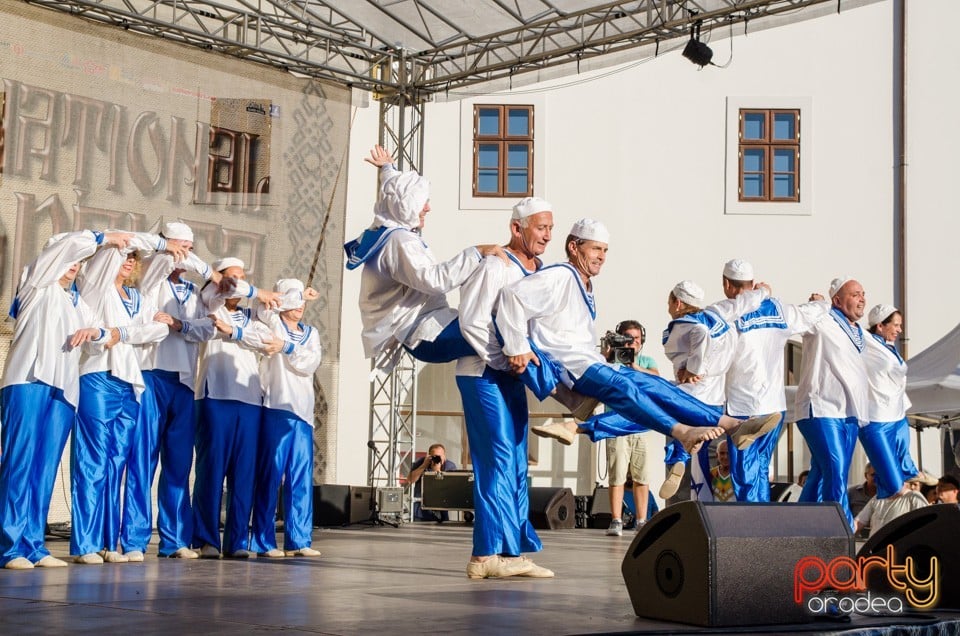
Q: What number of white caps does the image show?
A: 9